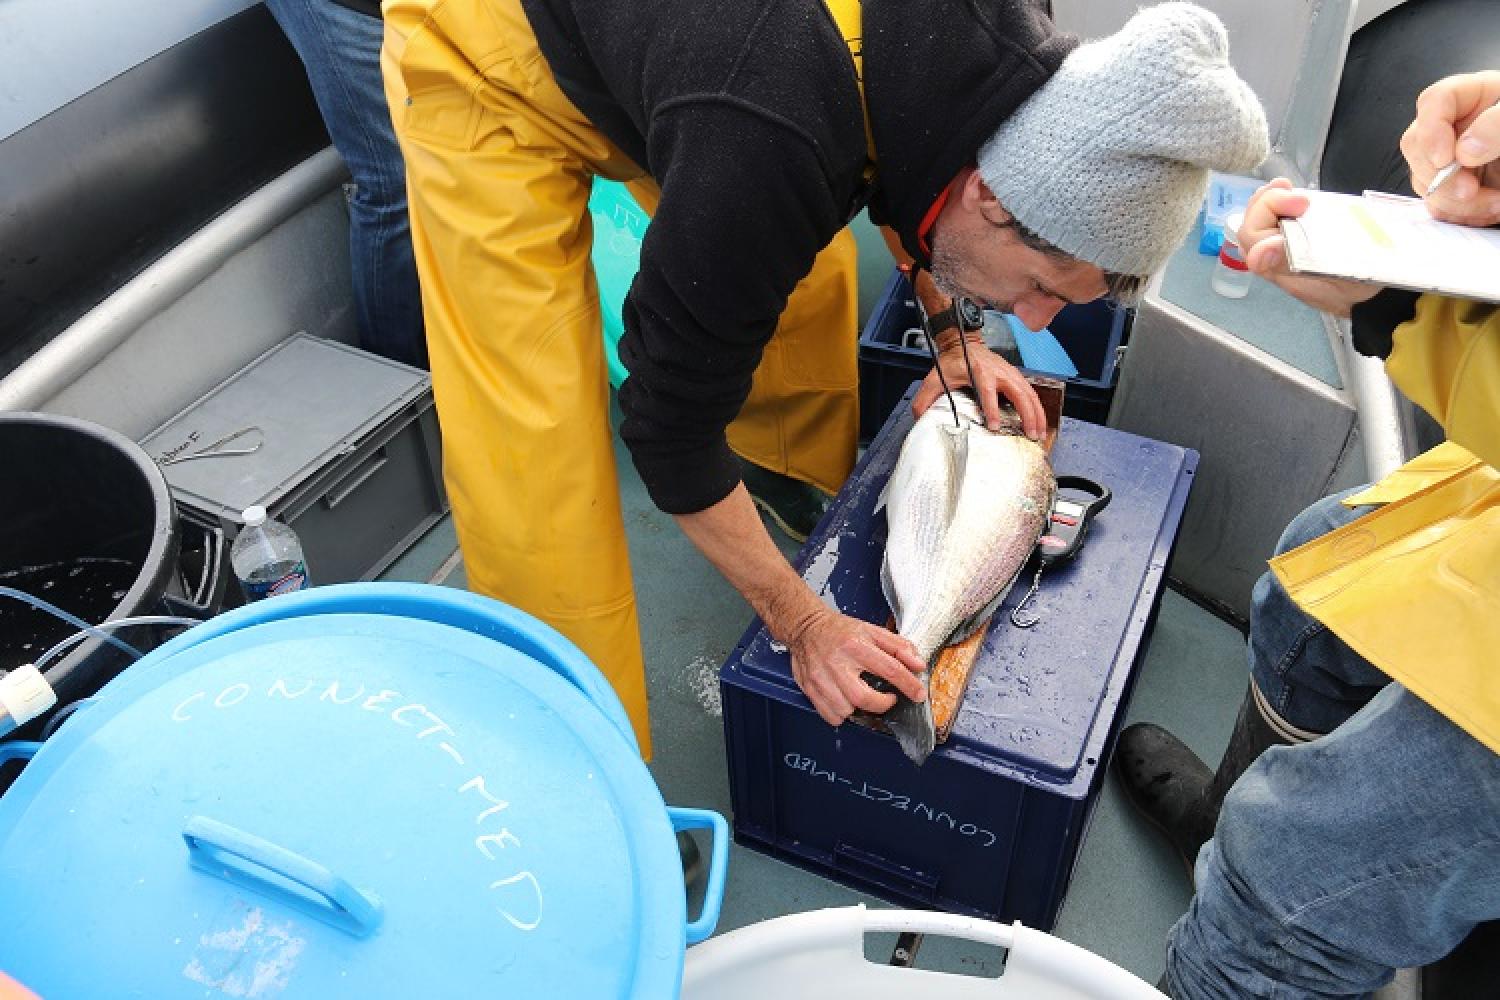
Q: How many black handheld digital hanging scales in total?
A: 1